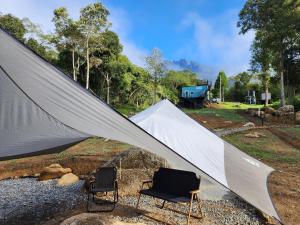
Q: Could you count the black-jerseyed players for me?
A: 0